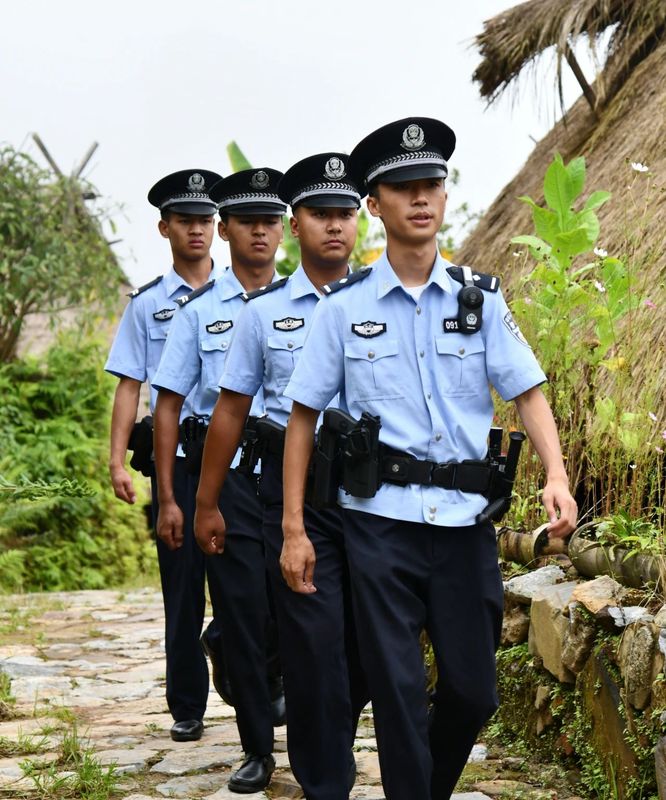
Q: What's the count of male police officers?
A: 4